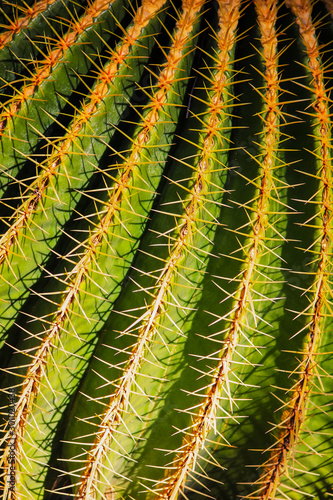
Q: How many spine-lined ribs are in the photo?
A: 7